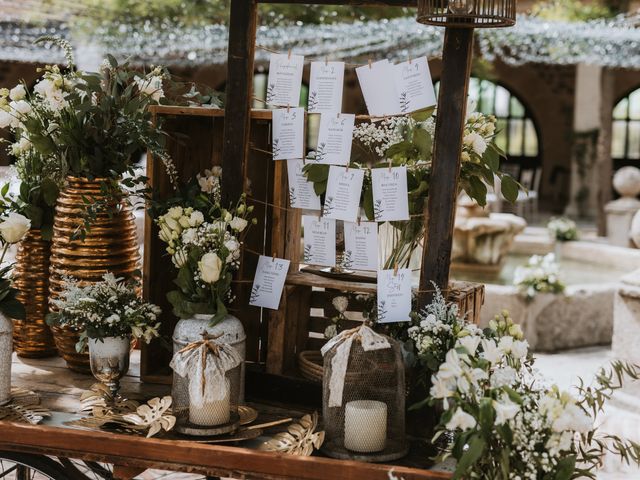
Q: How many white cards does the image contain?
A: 13